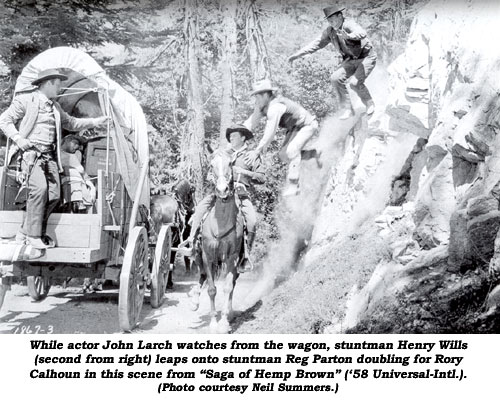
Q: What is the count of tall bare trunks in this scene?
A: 3